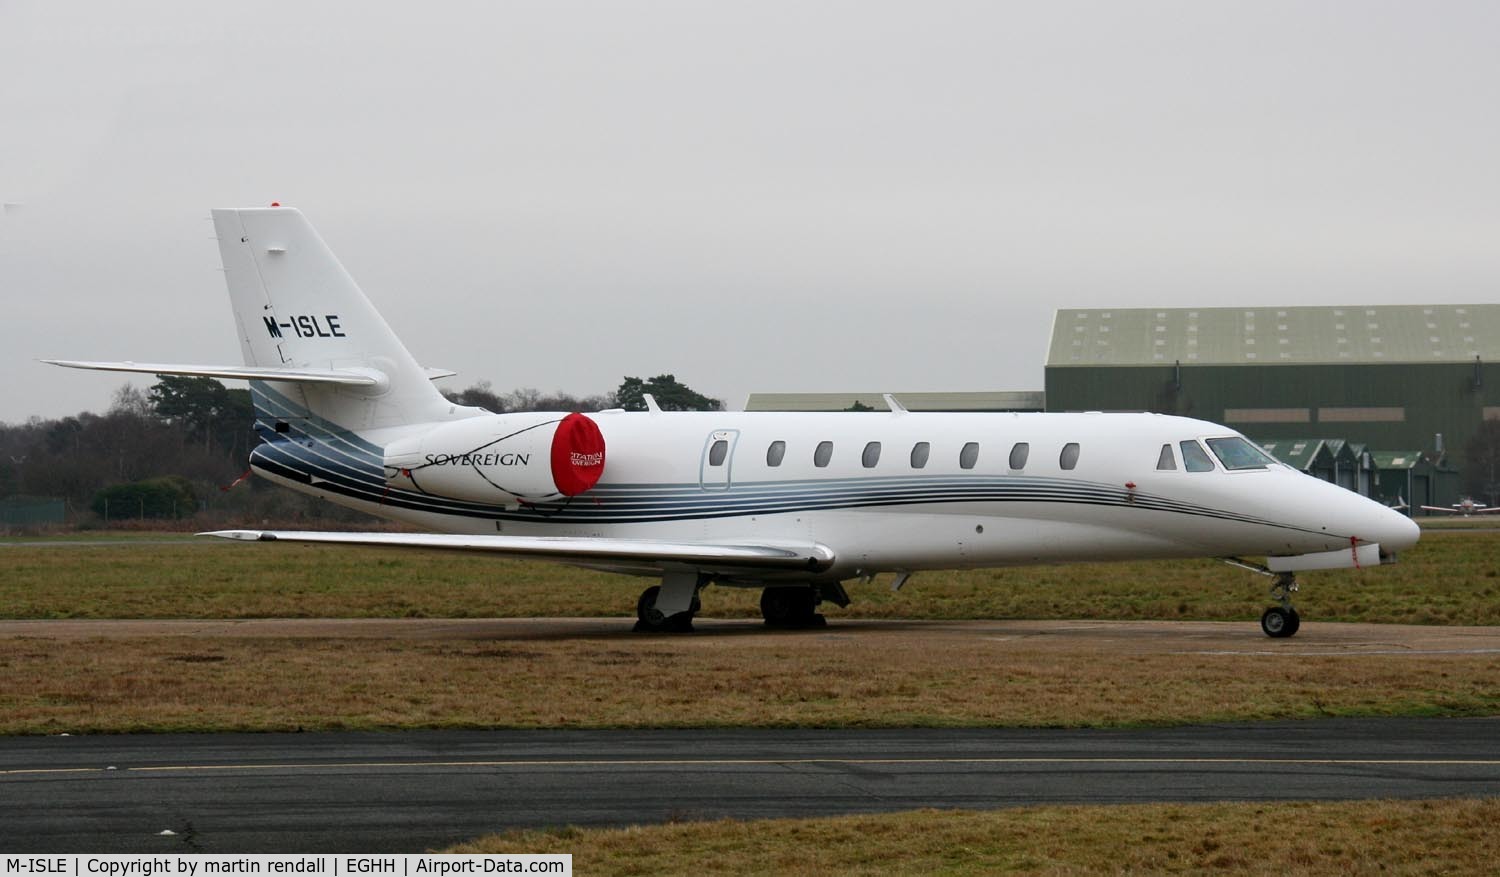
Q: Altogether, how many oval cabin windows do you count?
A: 8